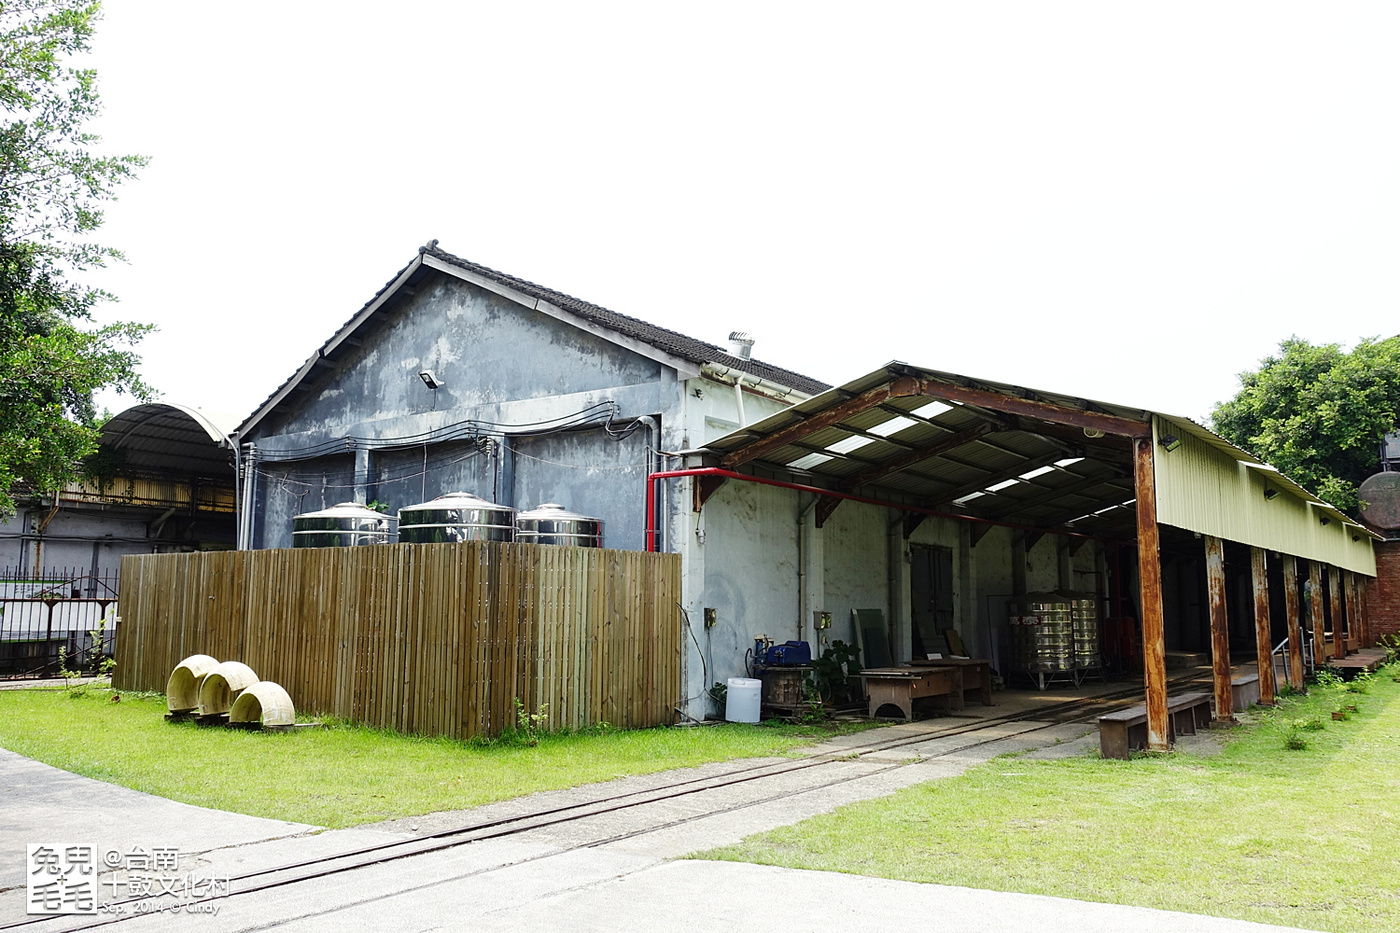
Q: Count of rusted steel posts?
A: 8